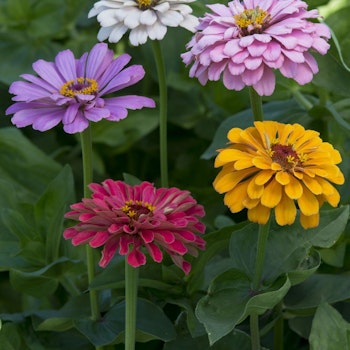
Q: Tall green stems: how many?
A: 5